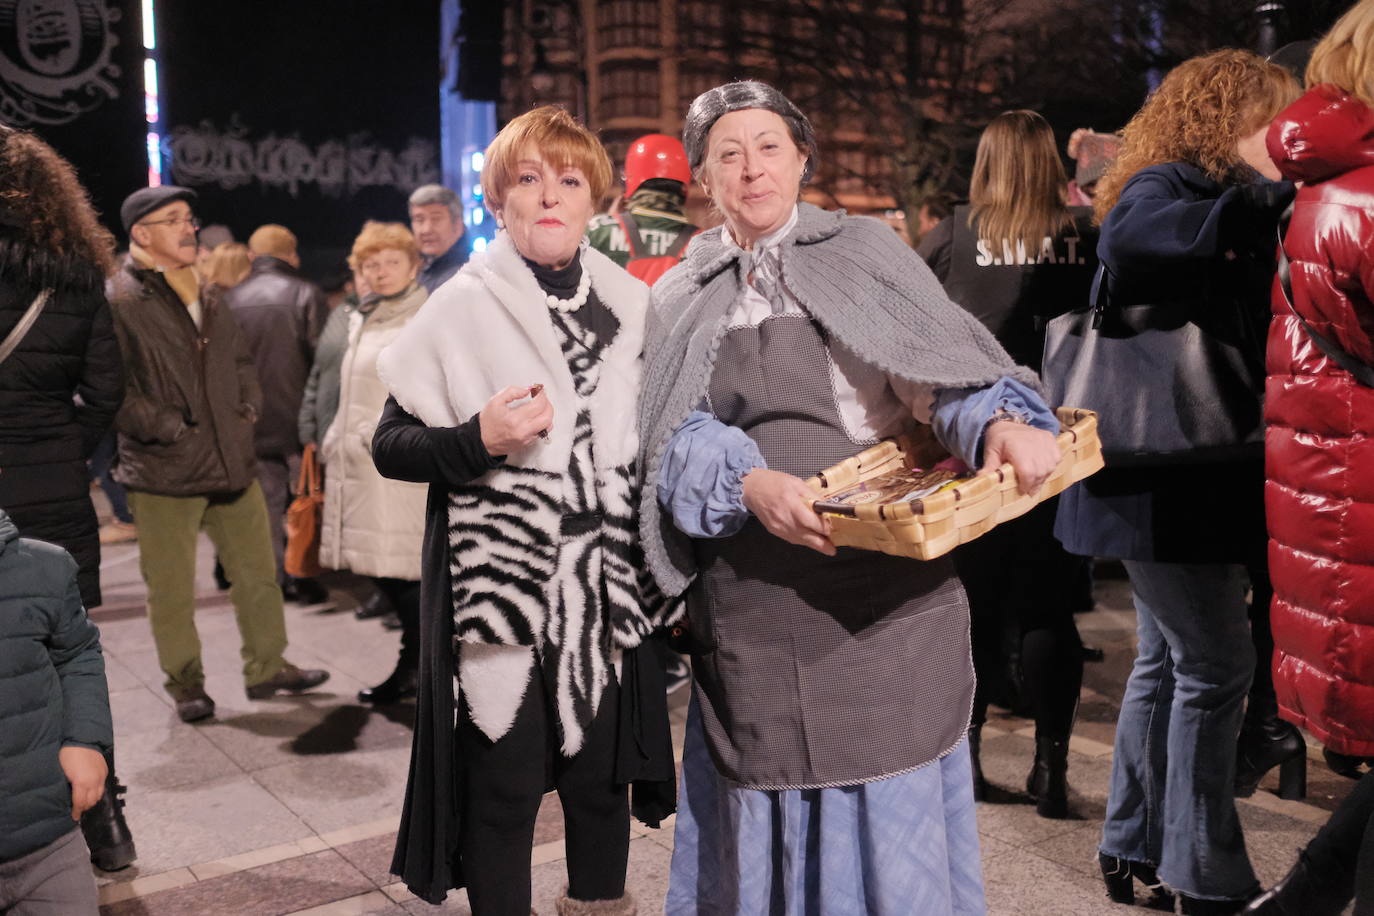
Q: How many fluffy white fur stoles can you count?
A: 1